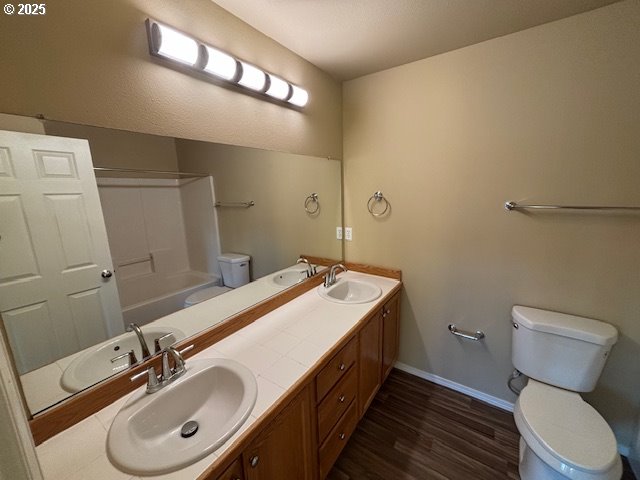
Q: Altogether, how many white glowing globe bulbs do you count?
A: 5